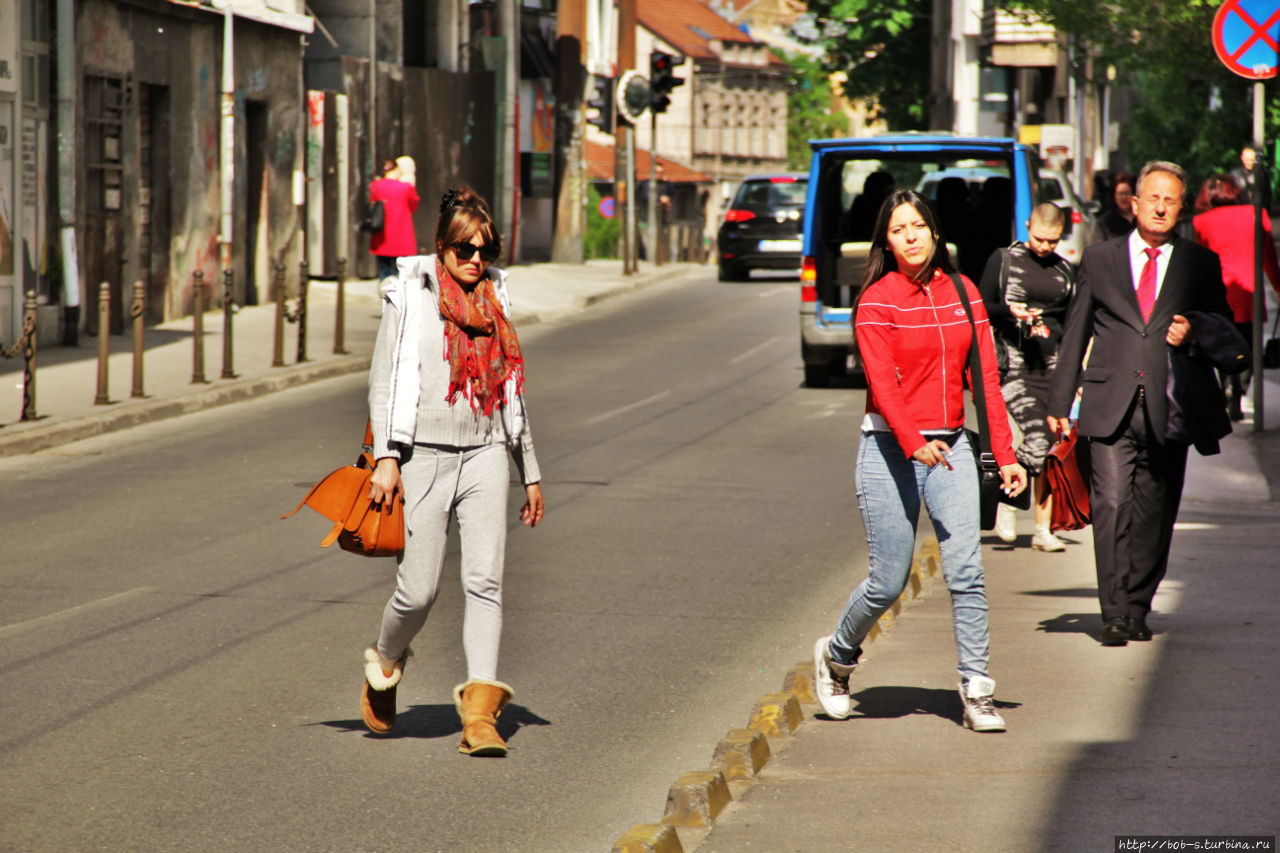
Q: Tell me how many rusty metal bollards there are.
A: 8